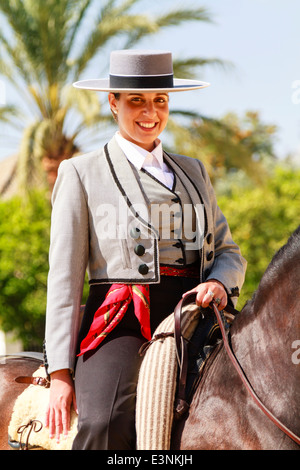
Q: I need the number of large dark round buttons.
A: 5